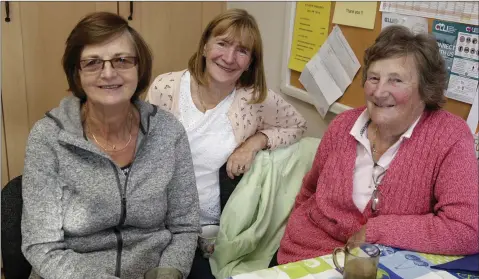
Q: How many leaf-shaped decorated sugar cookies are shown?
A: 0